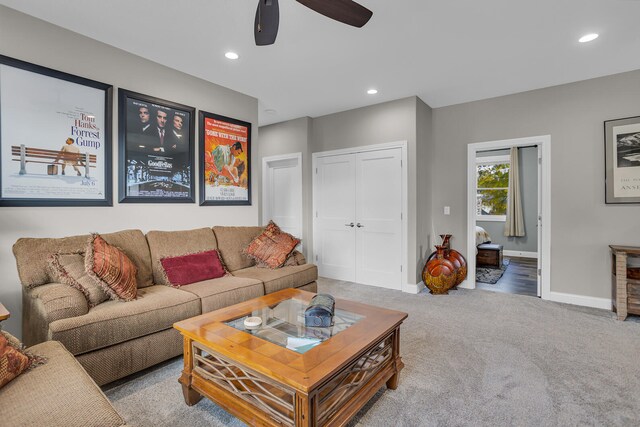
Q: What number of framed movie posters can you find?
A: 3